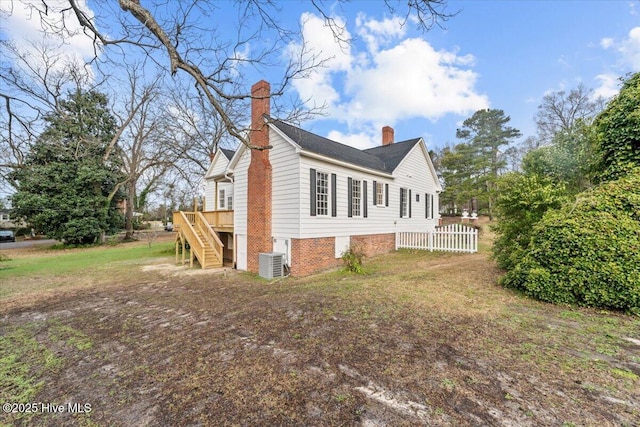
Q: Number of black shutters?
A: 10